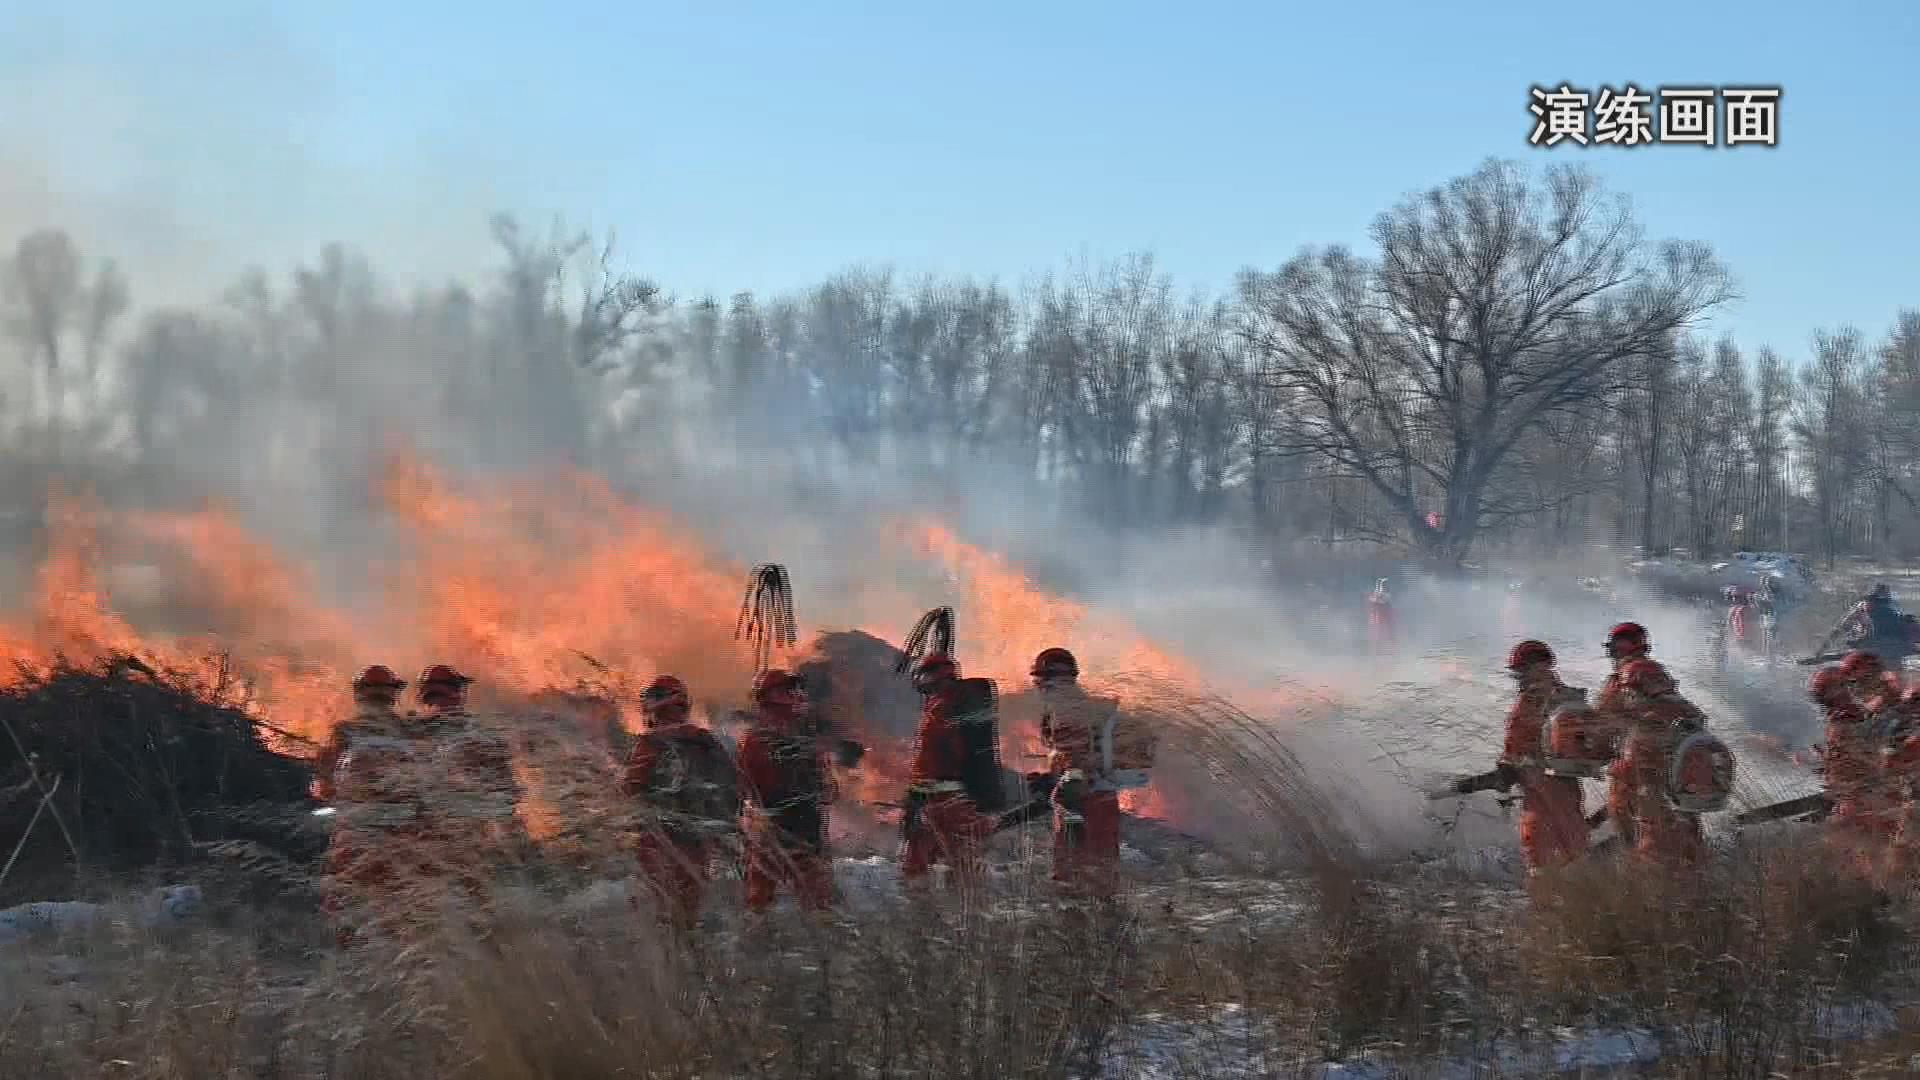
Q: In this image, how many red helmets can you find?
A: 11